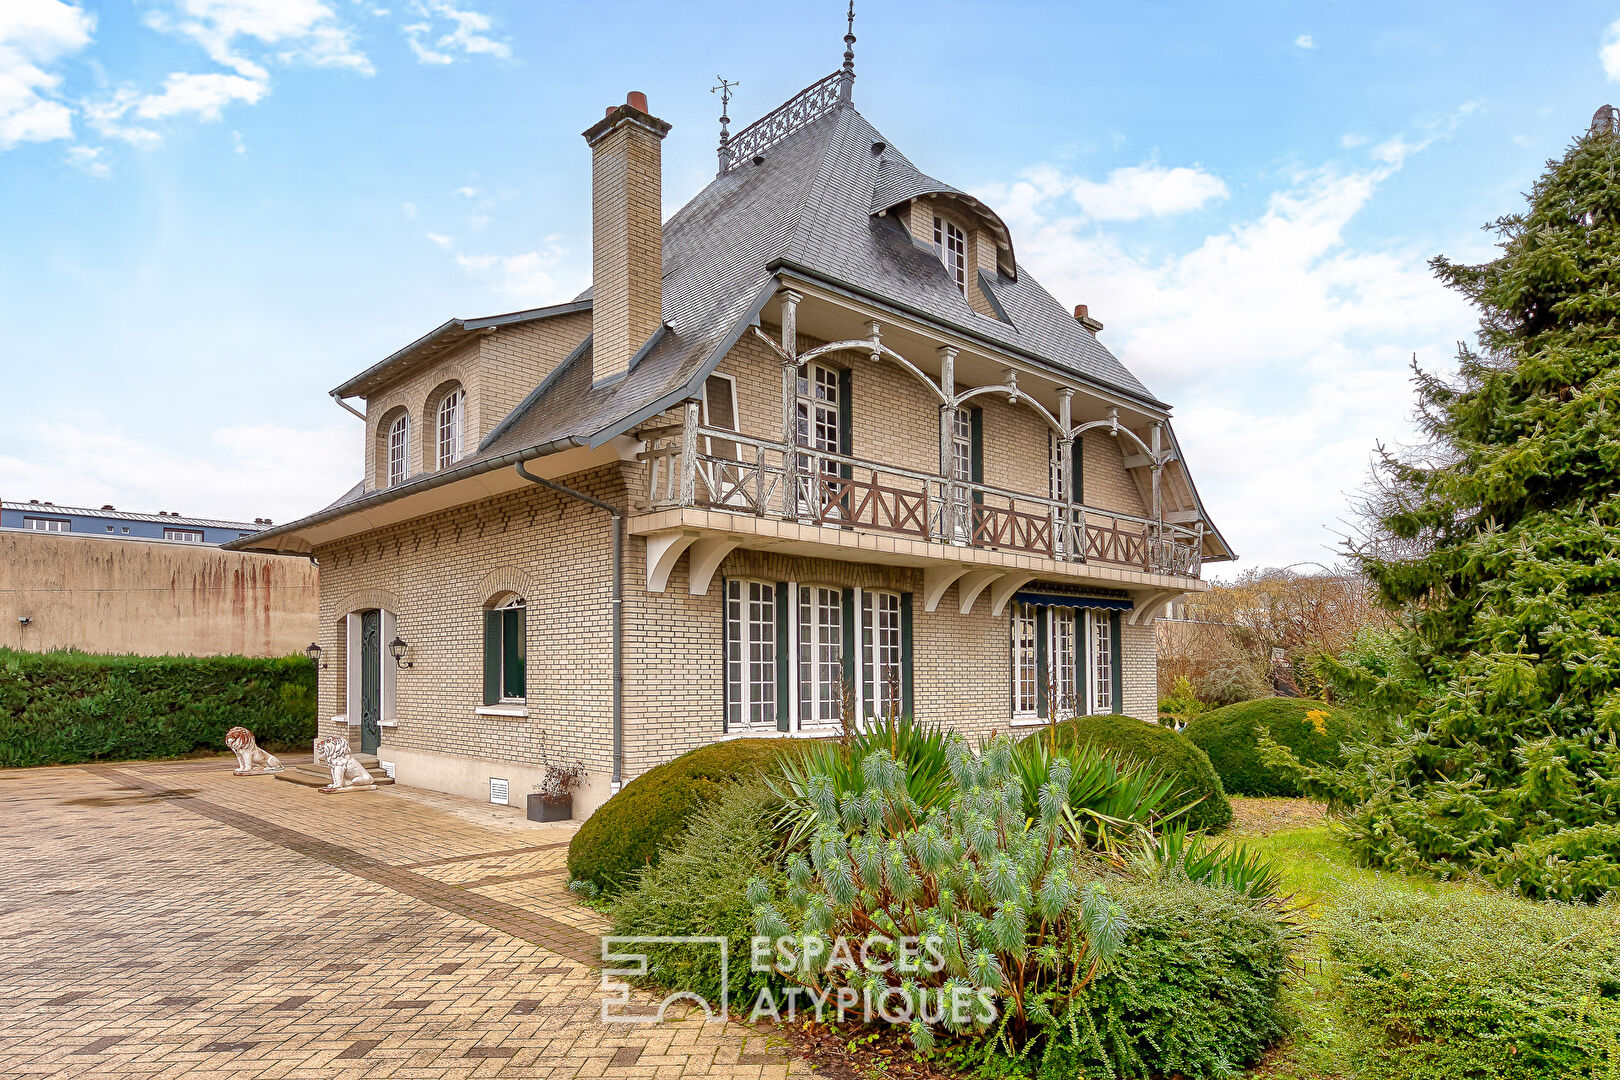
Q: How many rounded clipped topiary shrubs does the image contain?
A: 3